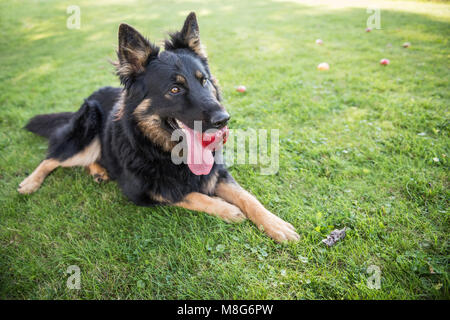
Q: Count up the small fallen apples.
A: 6